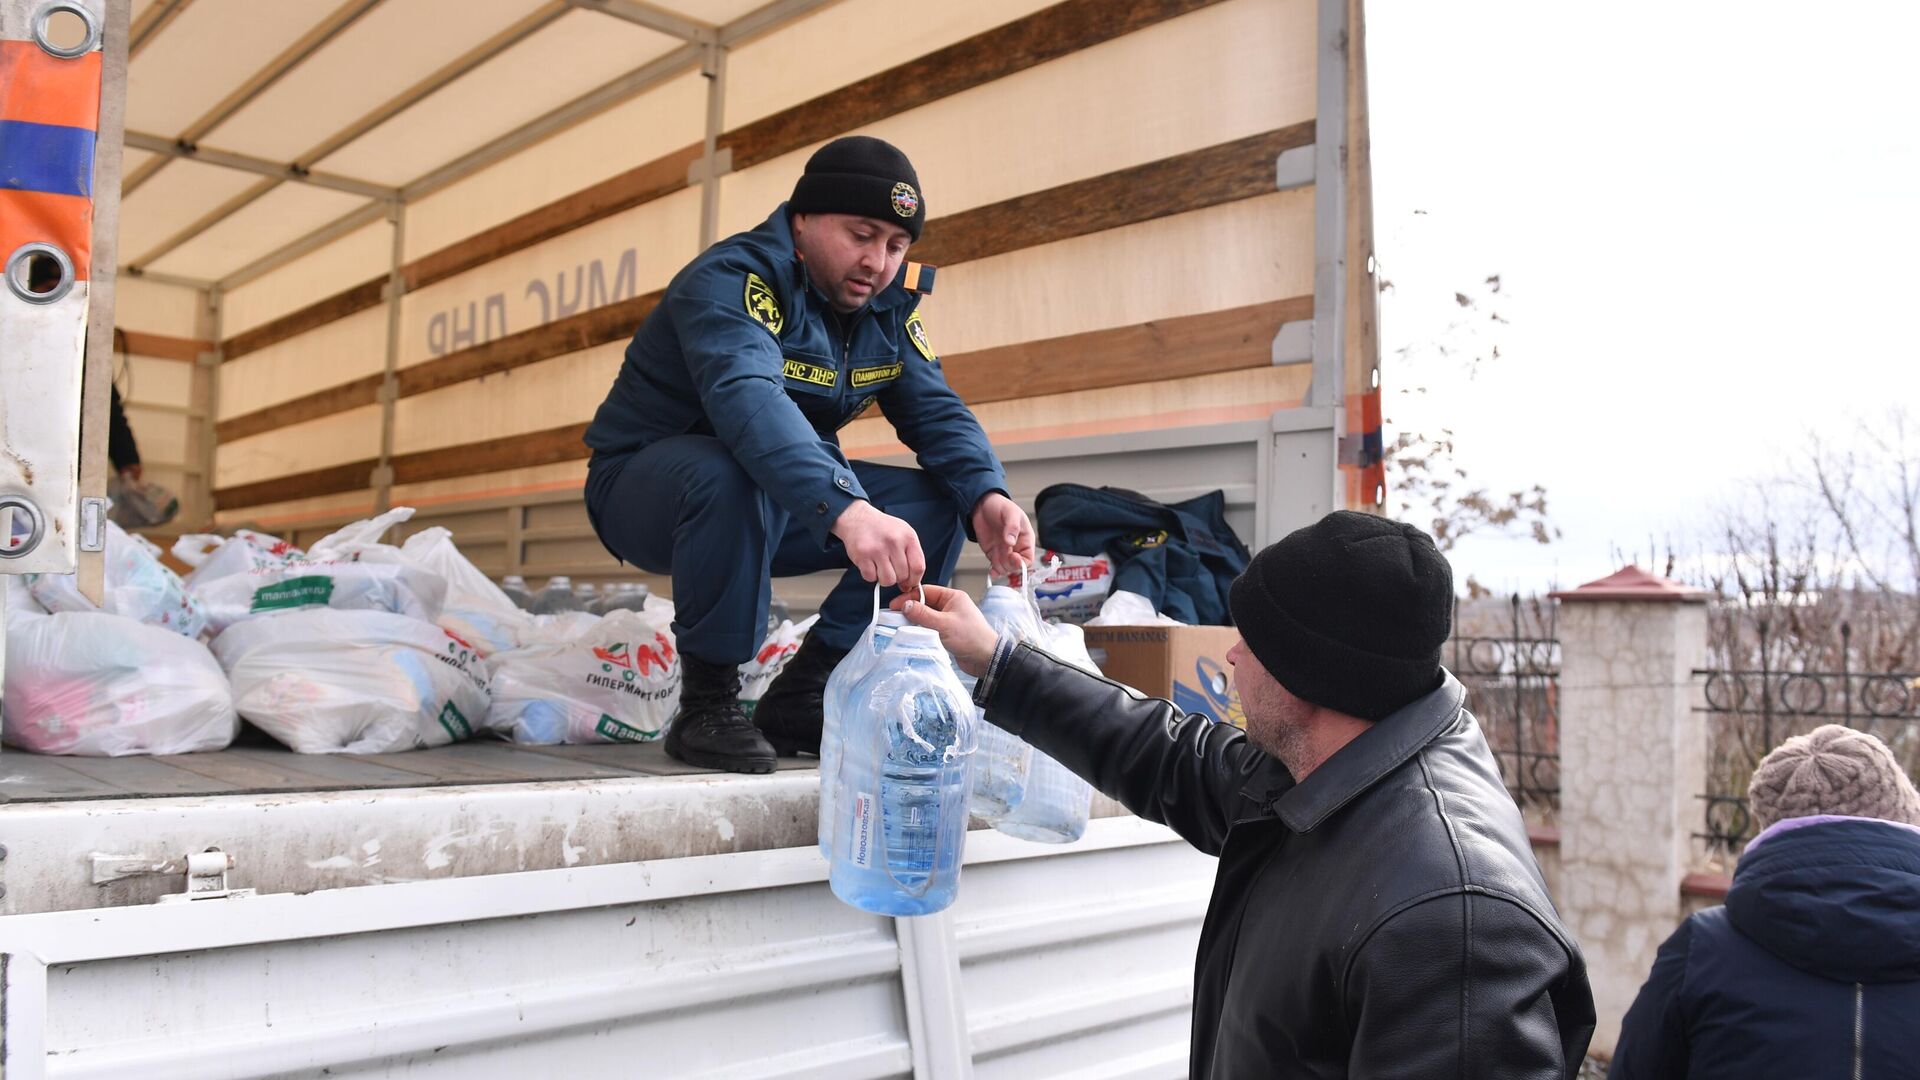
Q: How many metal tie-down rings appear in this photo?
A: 3